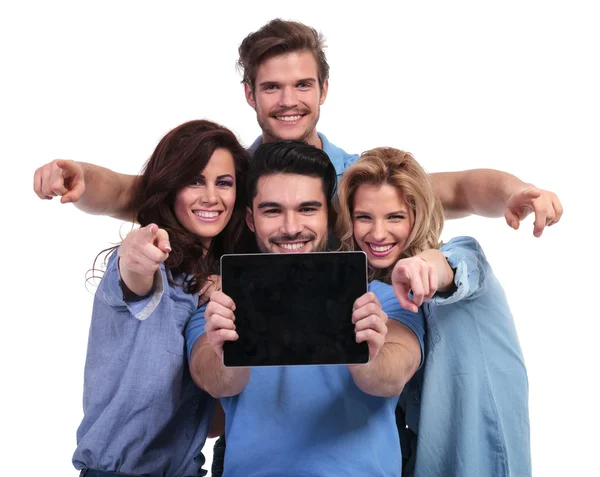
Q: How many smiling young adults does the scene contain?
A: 4